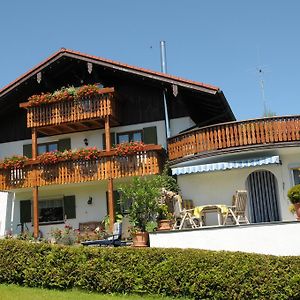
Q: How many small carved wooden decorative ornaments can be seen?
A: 3